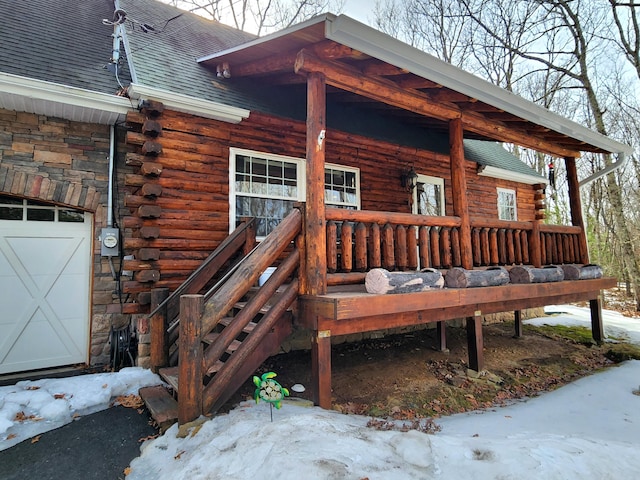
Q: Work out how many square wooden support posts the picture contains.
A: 5